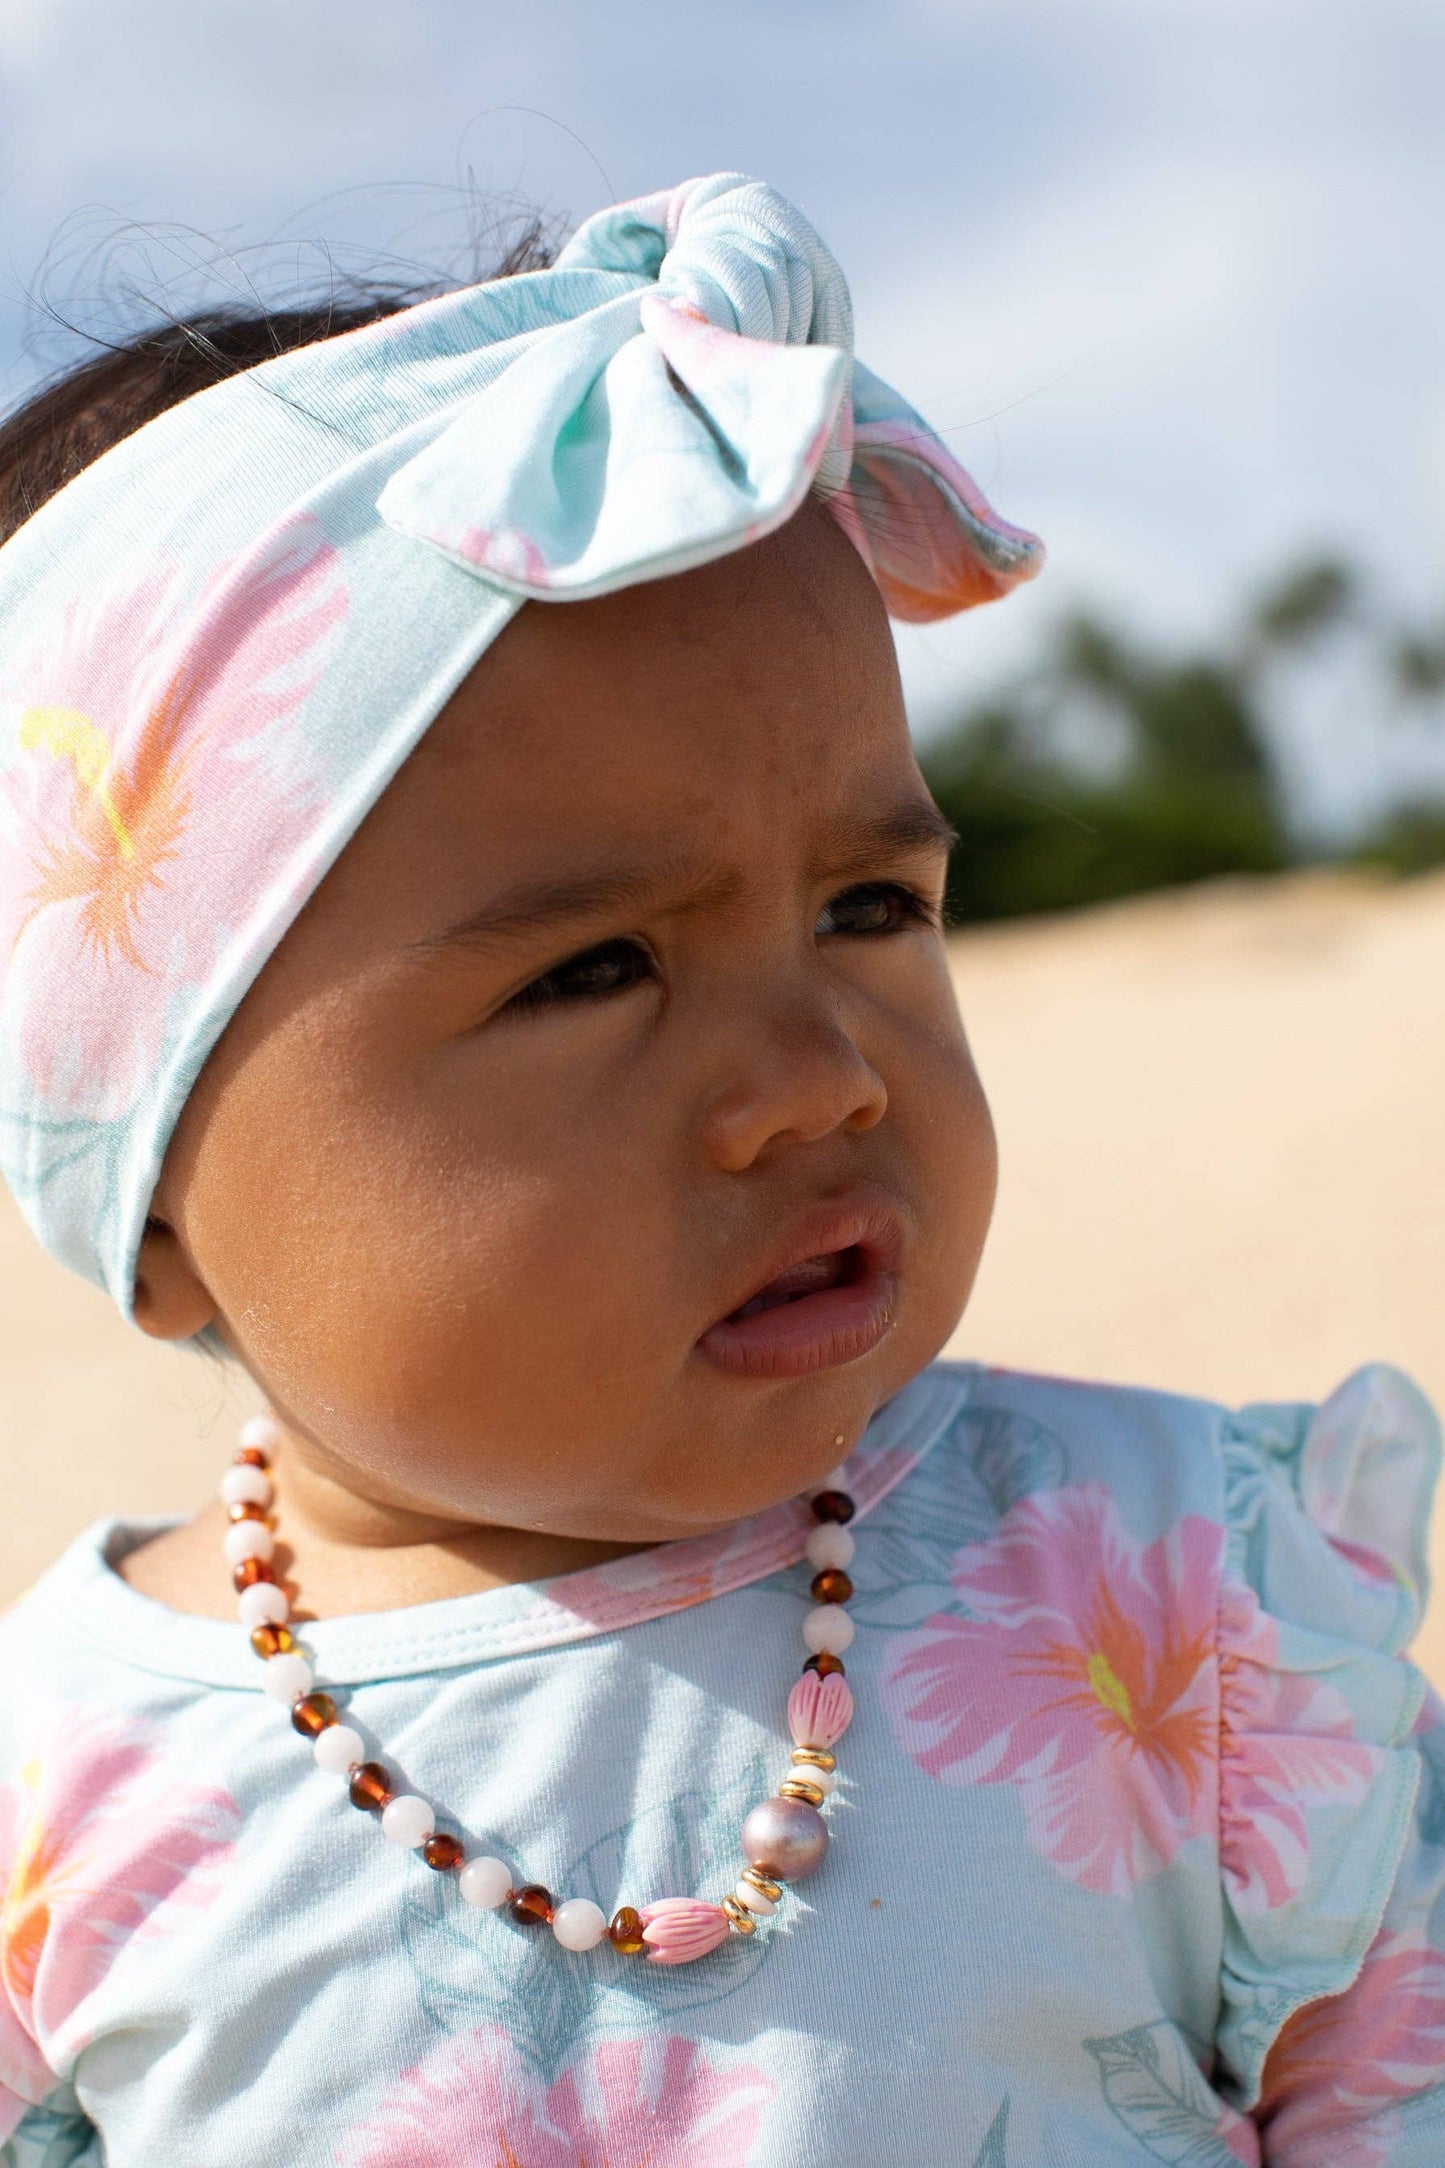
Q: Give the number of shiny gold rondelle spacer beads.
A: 4